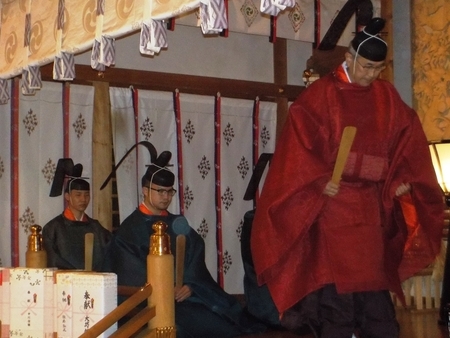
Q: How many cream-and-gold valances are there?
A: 1